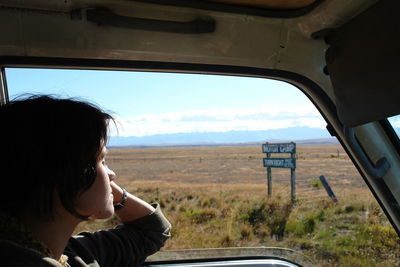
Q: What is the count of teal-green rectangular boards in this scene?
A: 2